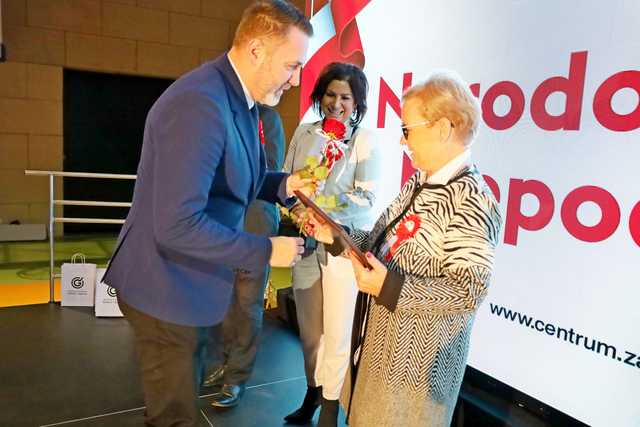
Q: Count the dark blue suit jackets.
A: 1